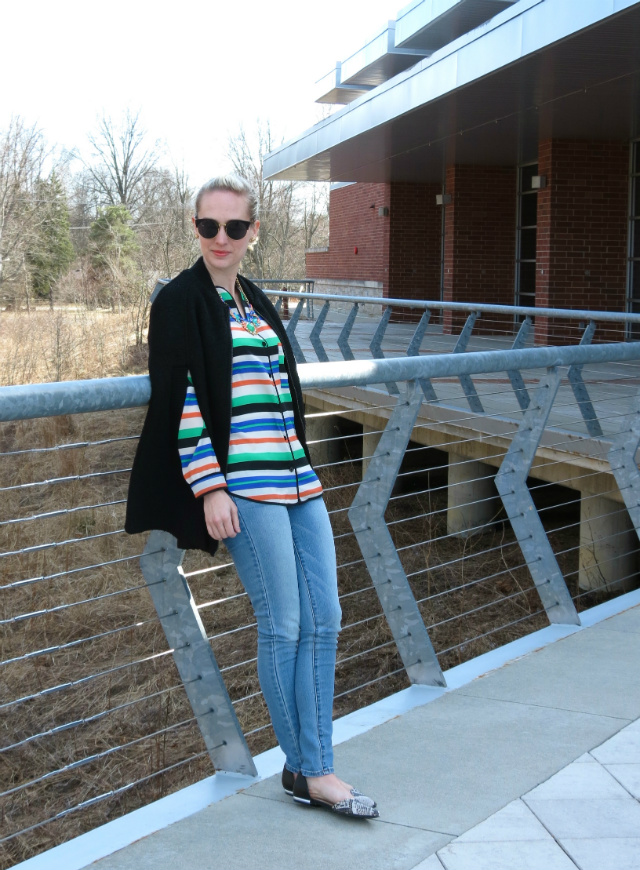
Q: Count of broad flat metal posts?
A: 13